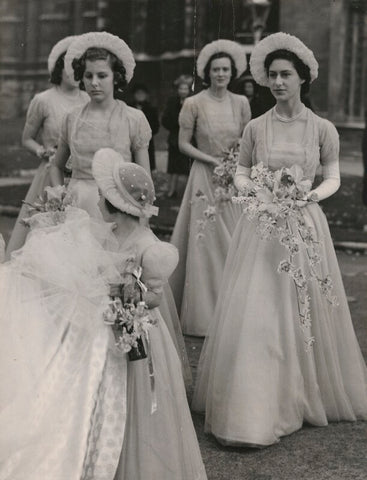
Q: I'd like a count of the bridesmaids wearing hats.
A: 5